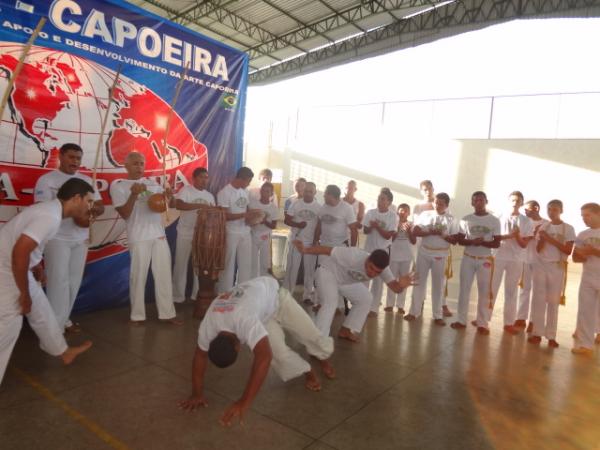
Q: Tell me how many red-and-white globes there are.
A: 1